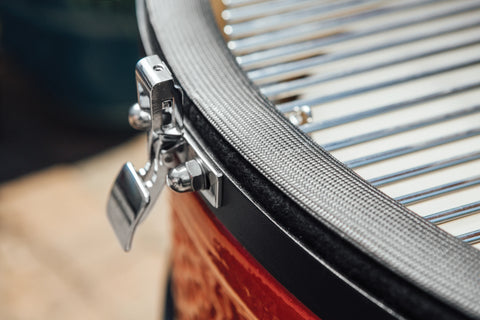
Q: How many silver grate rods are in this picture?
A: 15